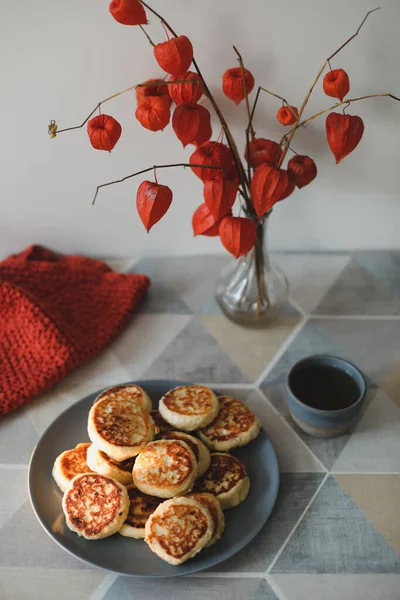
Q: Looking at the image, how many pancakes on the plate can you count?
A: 14